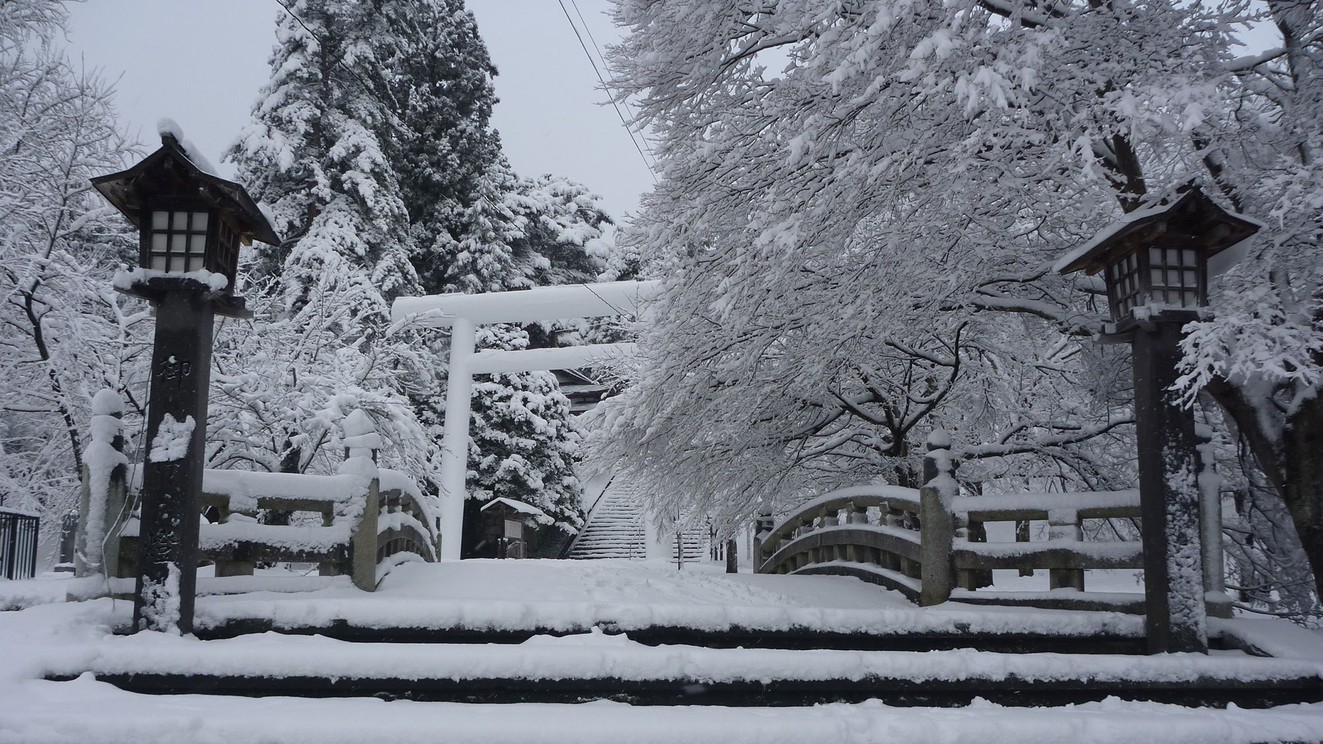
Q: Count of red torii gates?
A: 0